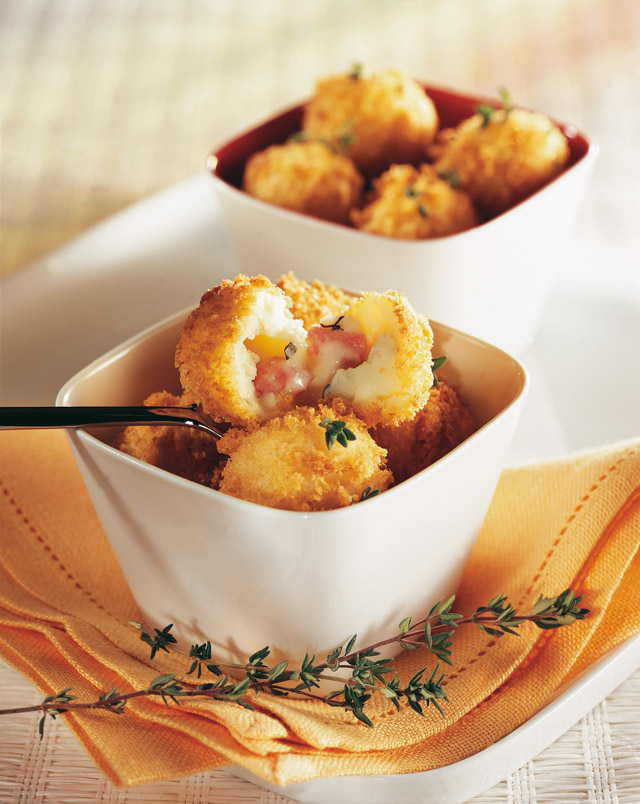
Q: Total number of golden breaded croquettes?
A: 9